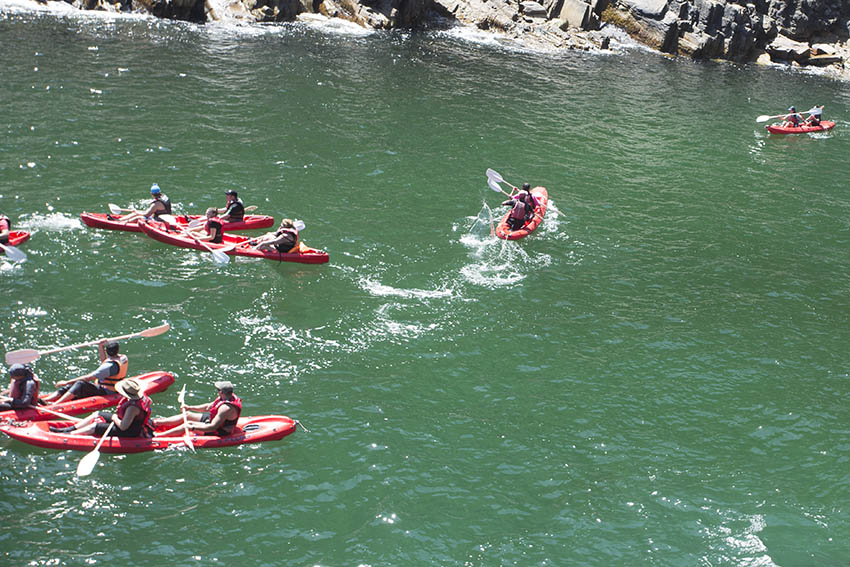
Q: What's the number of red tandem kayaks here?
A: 7